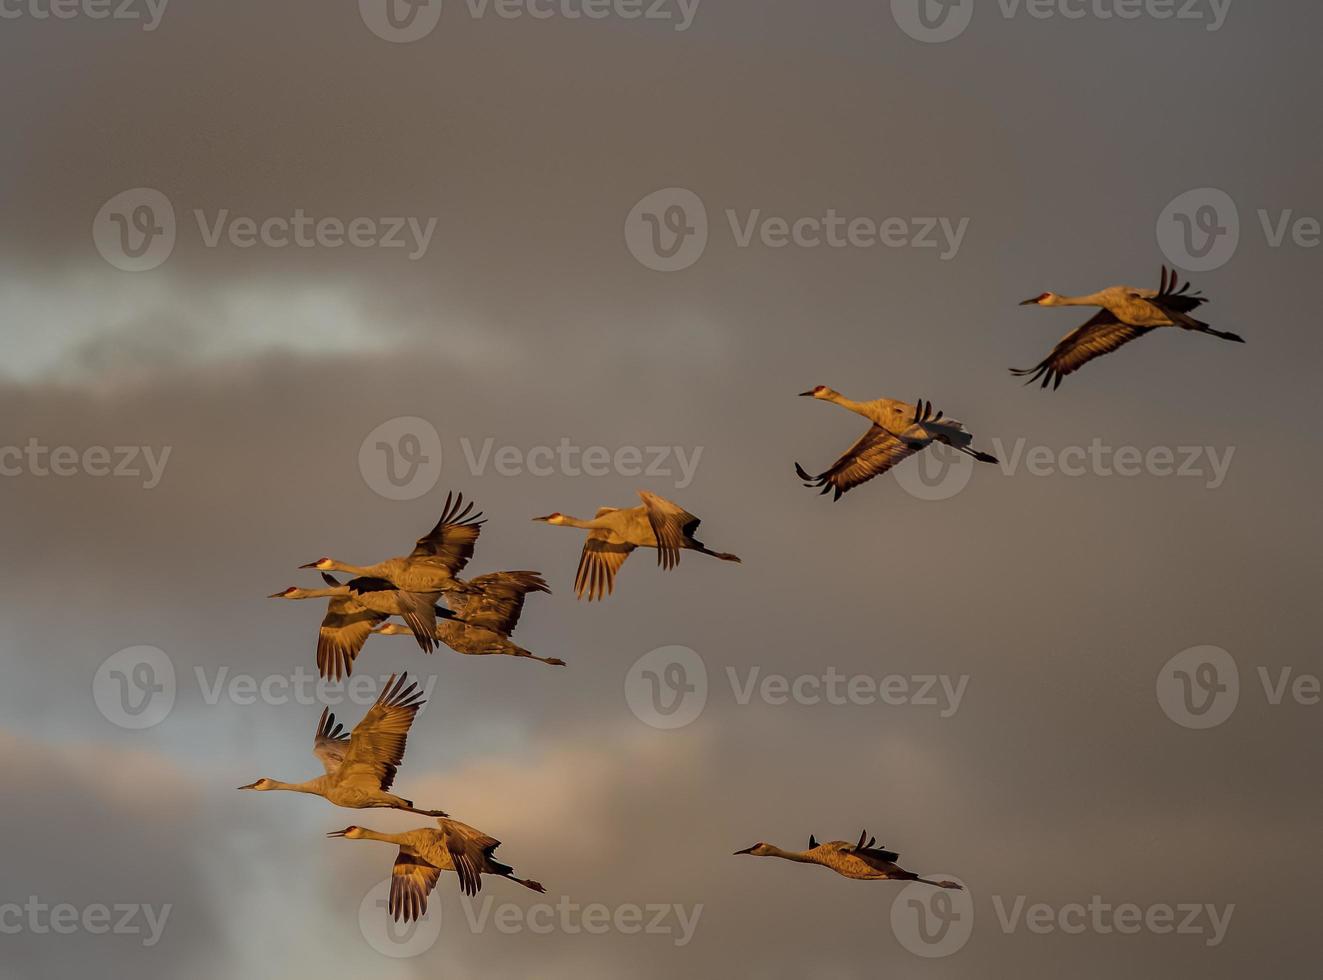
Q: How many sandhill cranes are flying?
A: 9